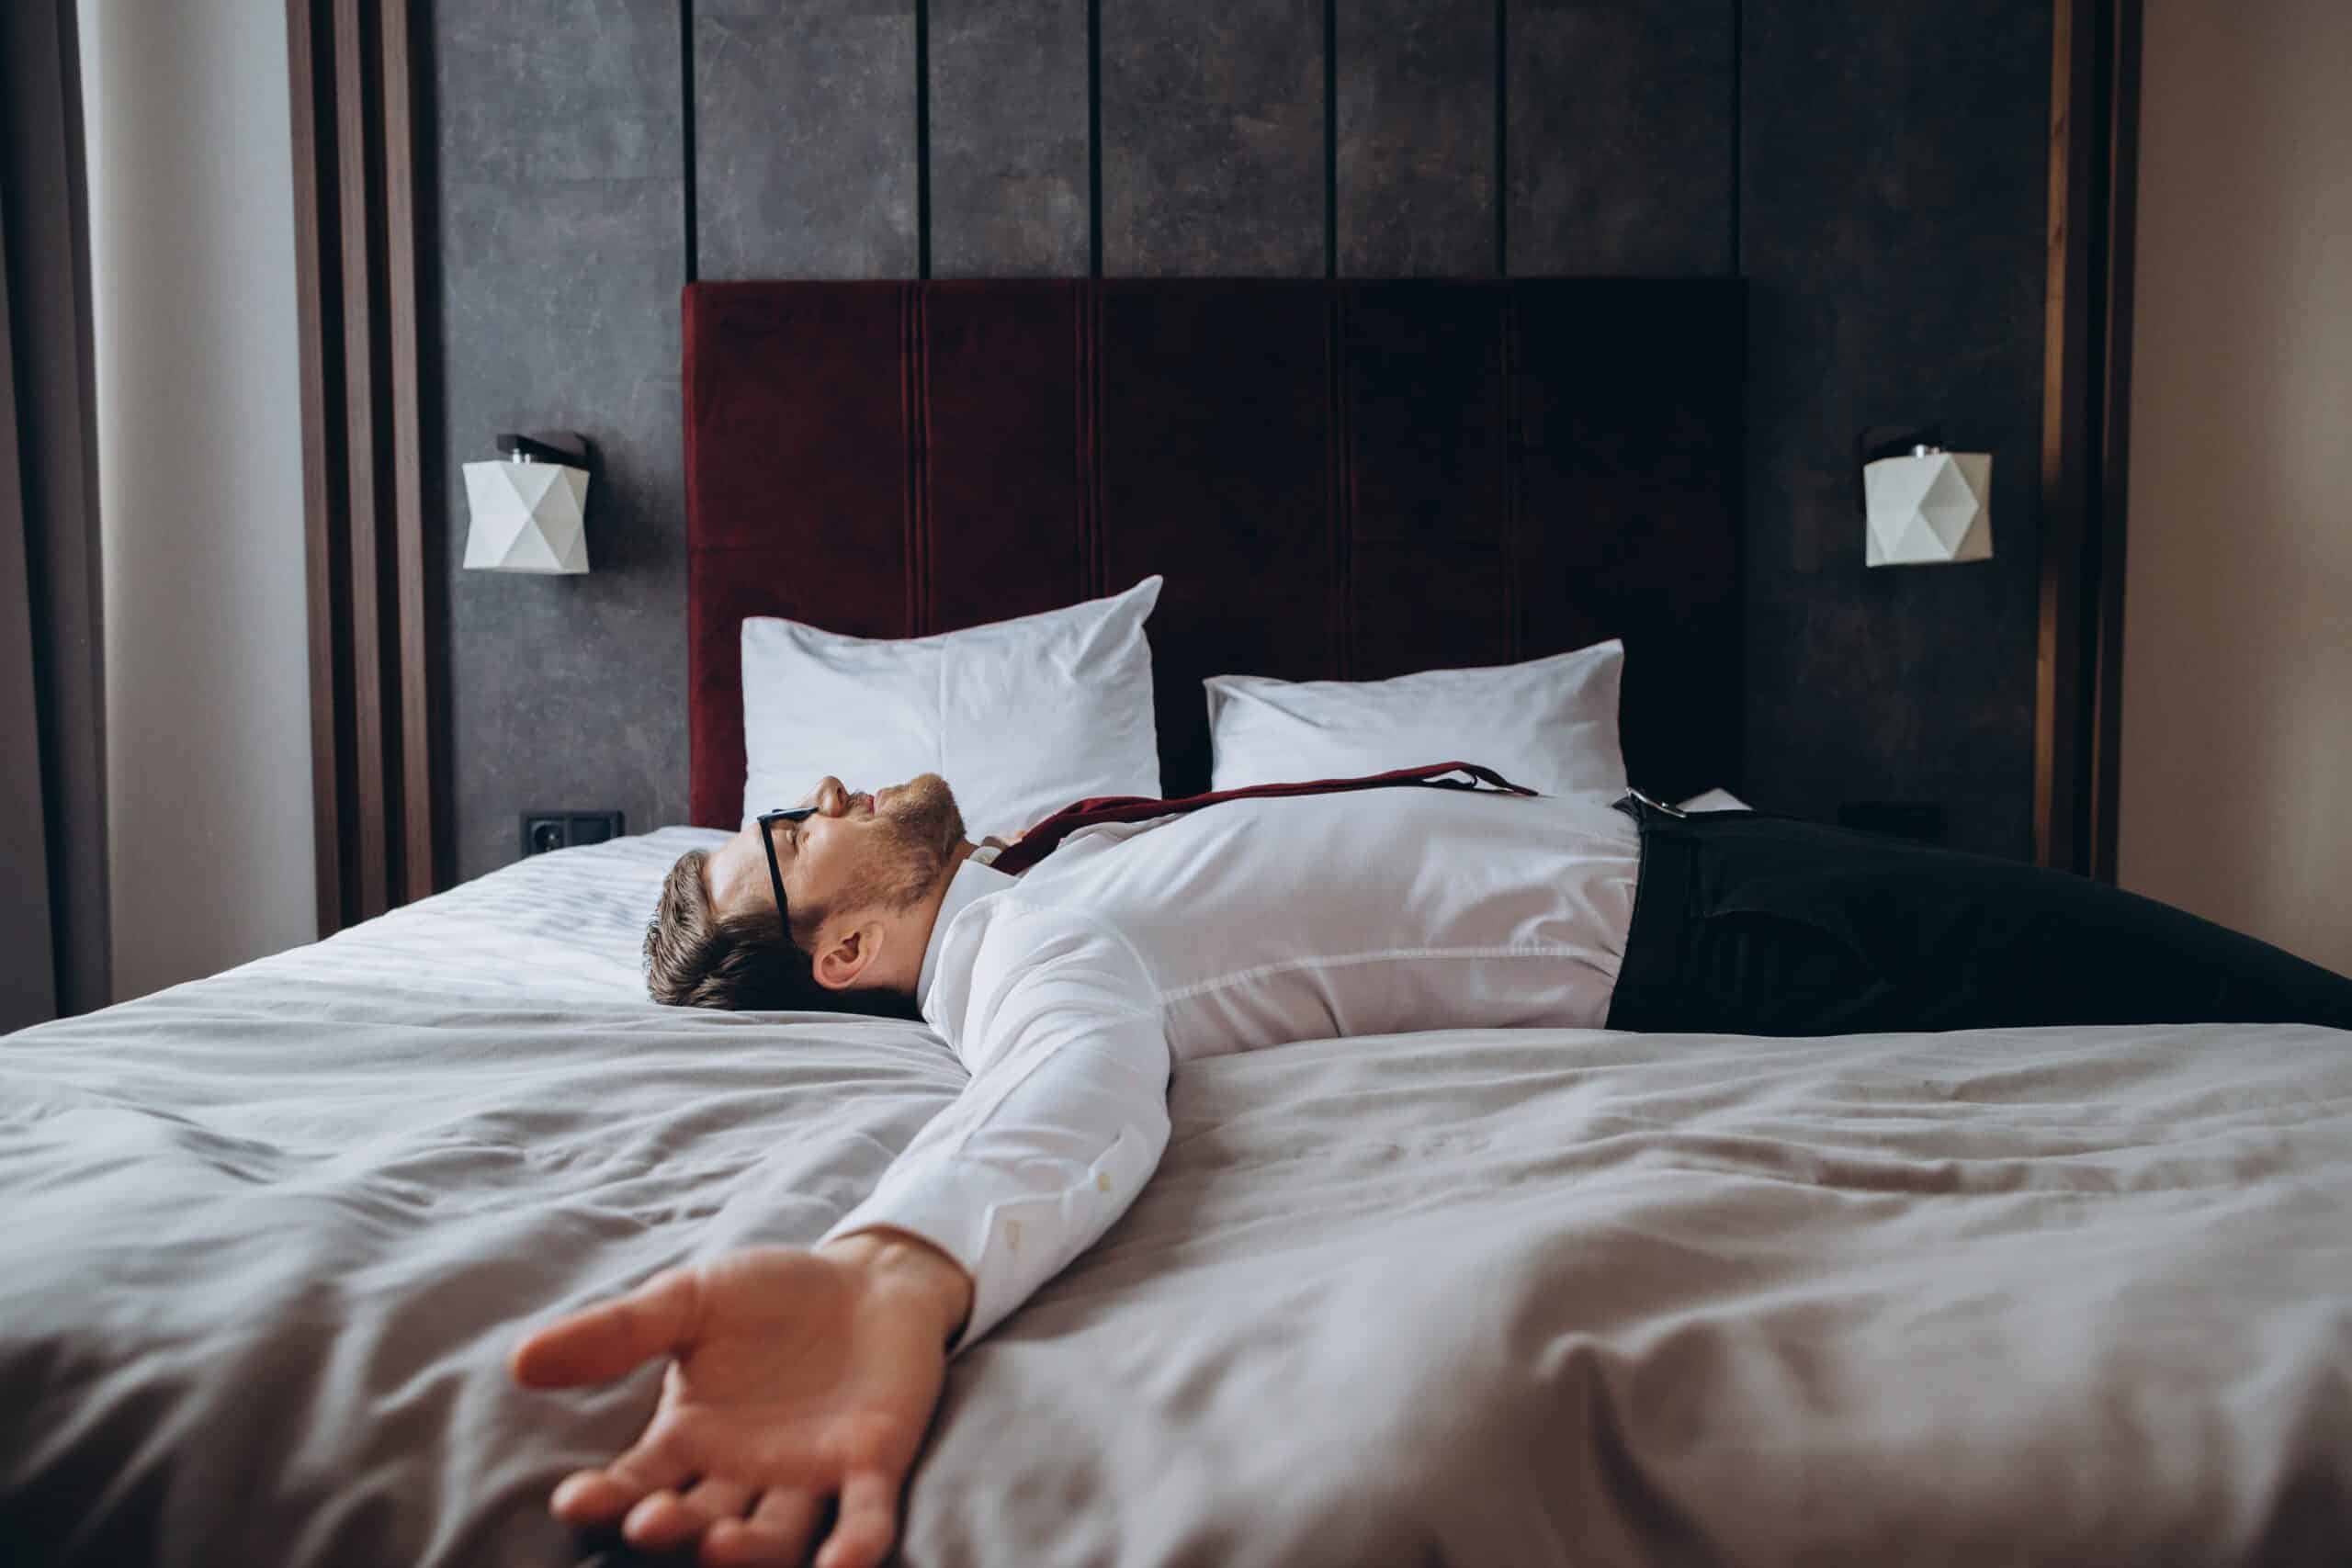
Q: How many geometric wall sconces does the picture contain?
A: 2